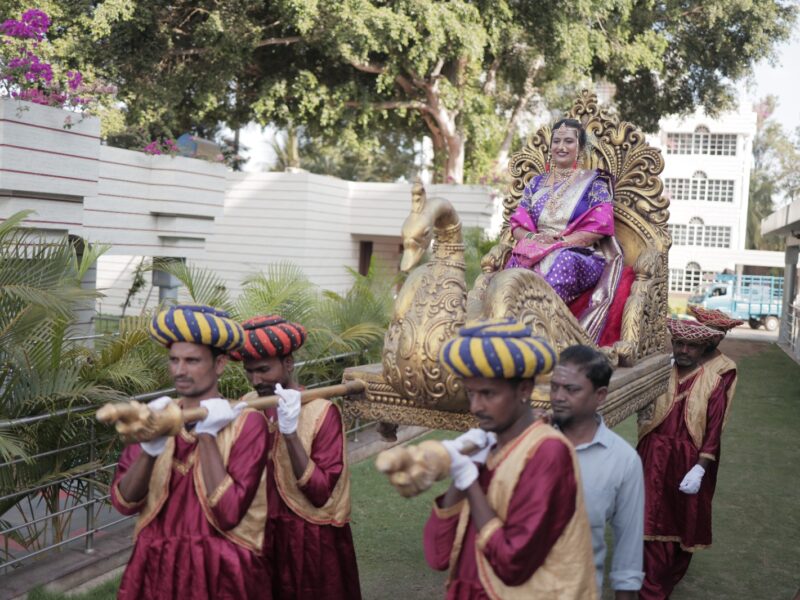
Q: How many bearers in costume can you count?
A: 5